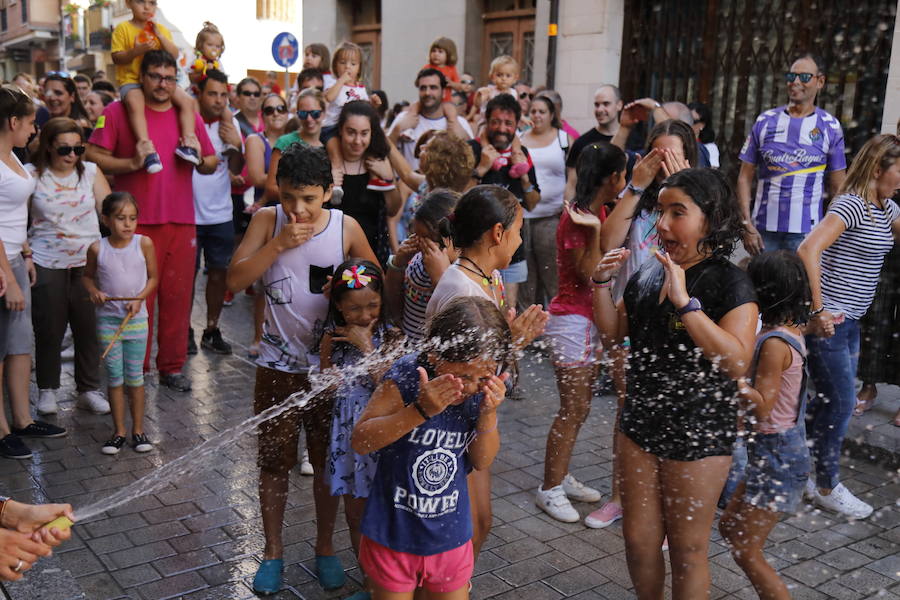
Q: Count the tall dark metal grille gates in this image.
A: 1